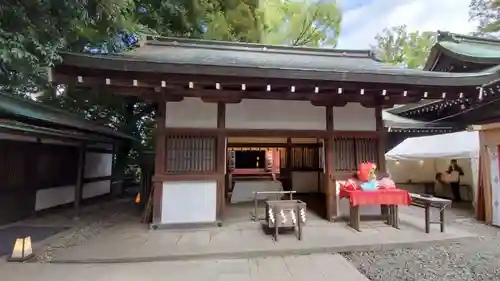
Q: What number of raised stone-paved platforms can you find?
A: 1